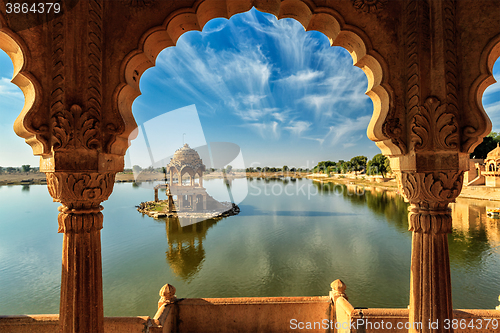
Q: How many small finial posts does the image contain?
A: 2